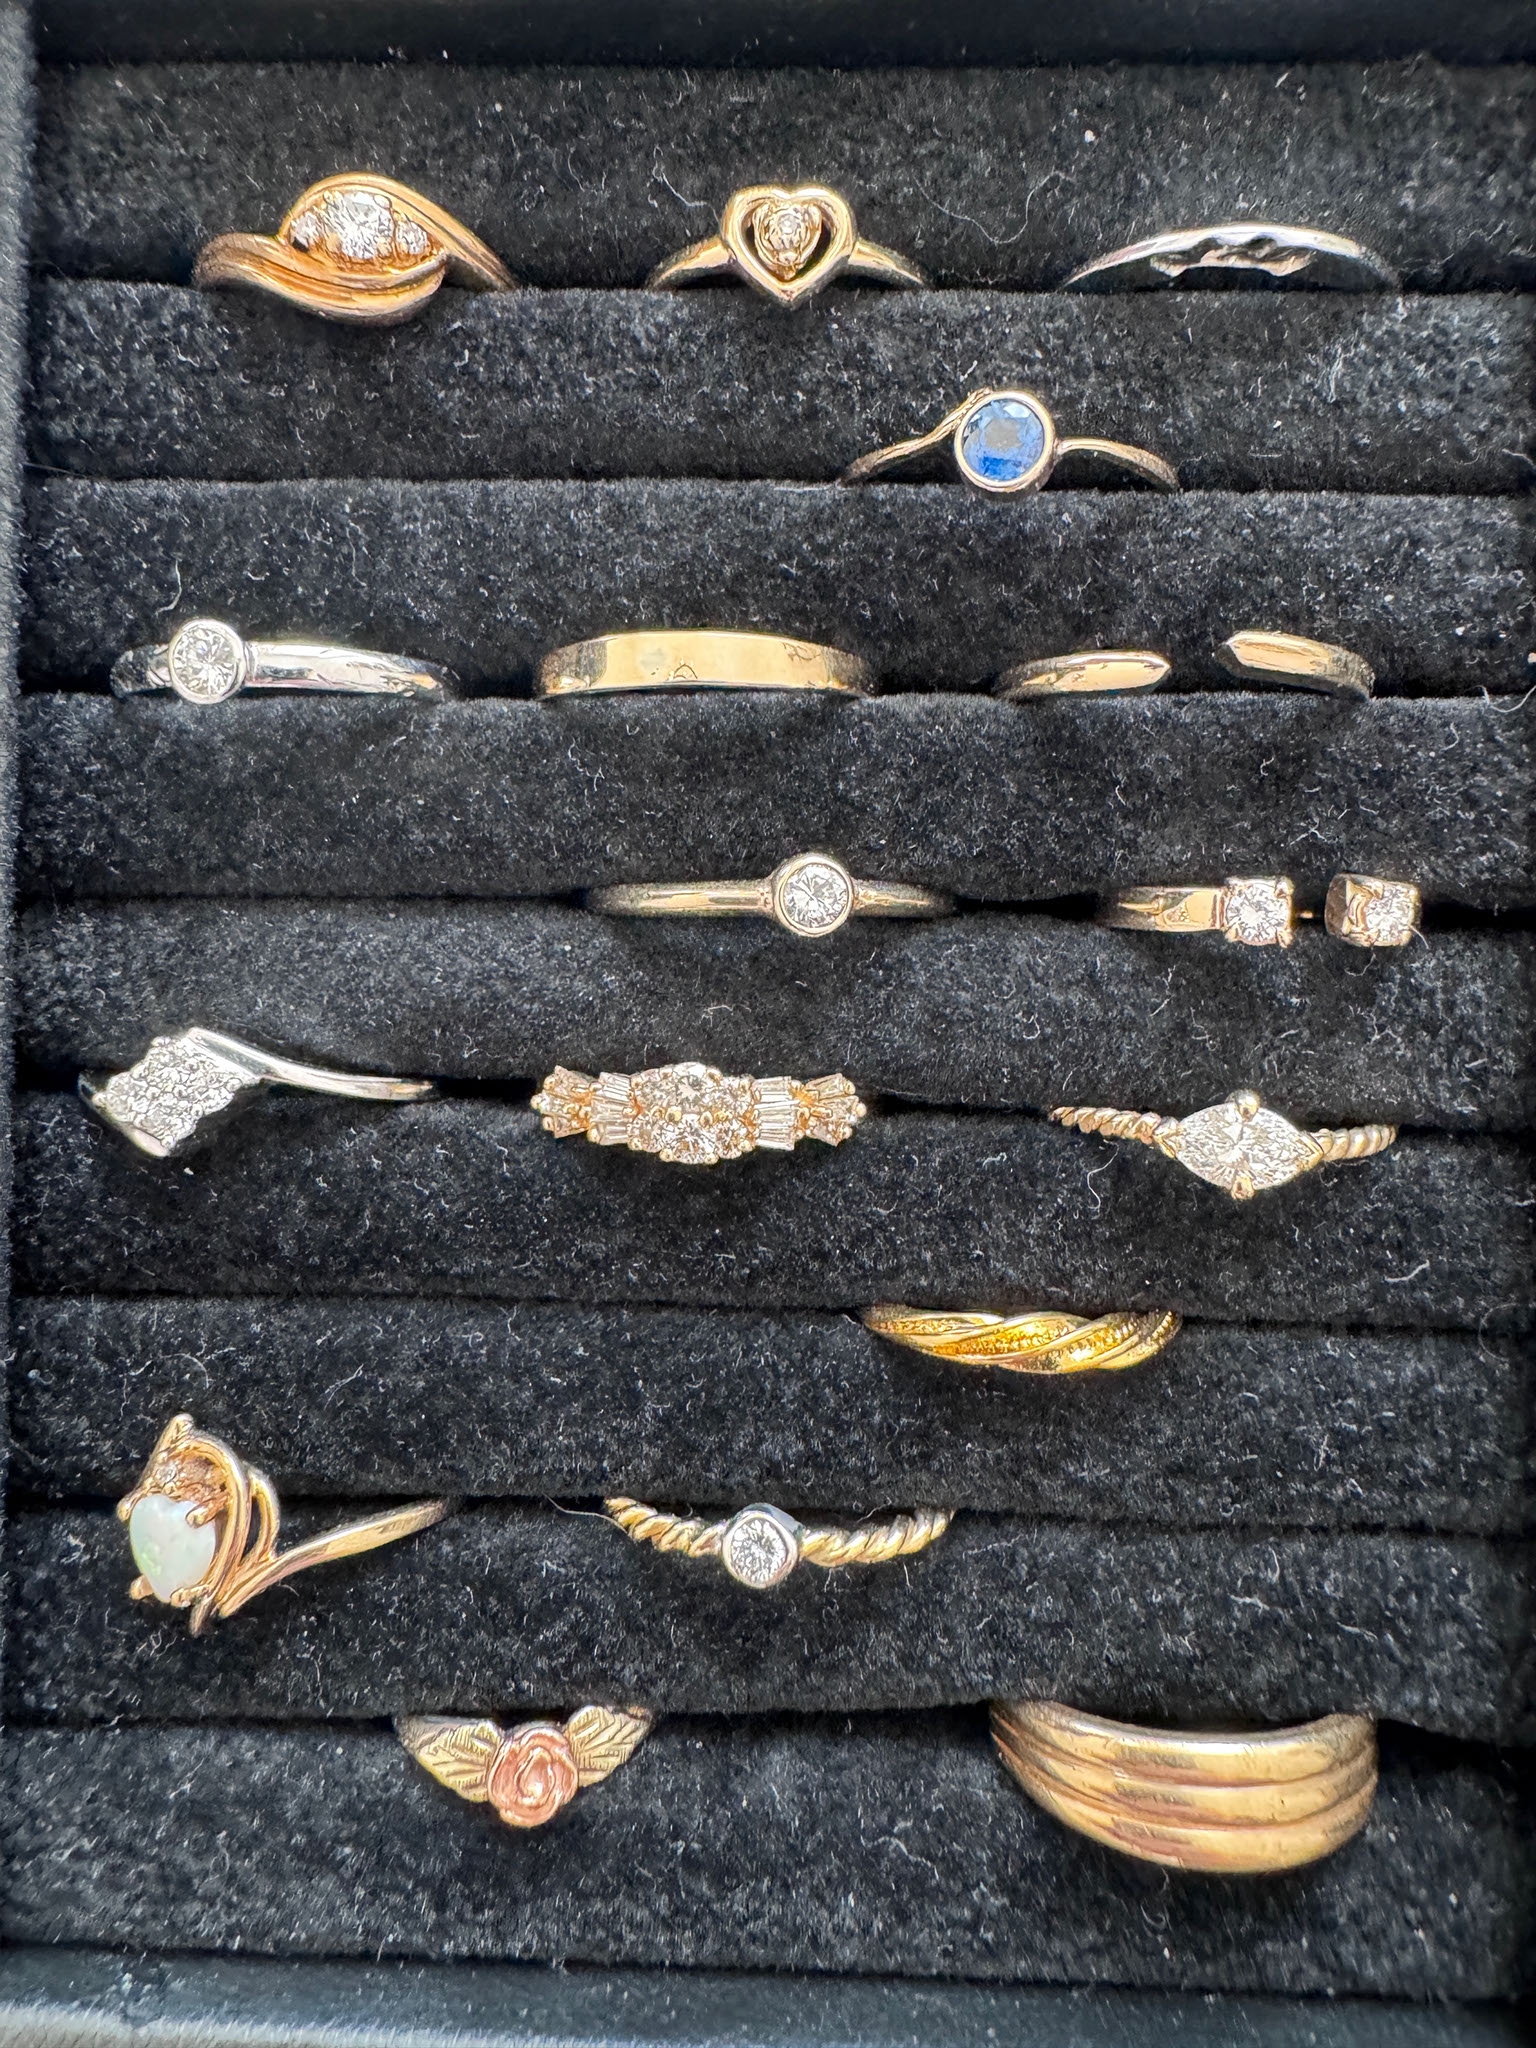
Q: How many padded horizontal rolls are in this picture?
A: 9